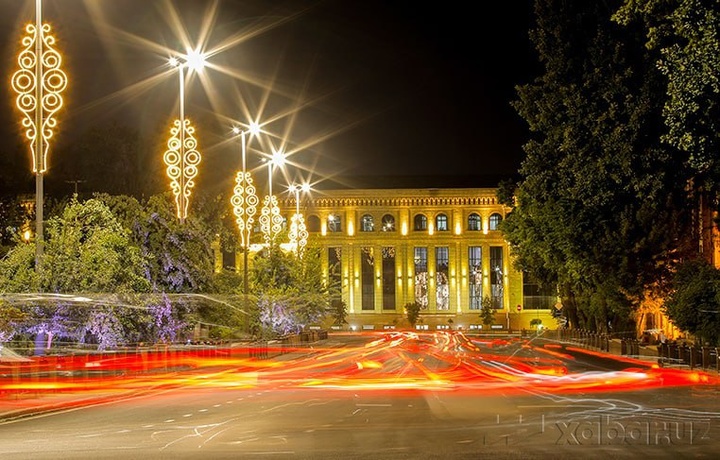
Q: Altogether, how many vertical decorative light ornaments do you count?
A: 5